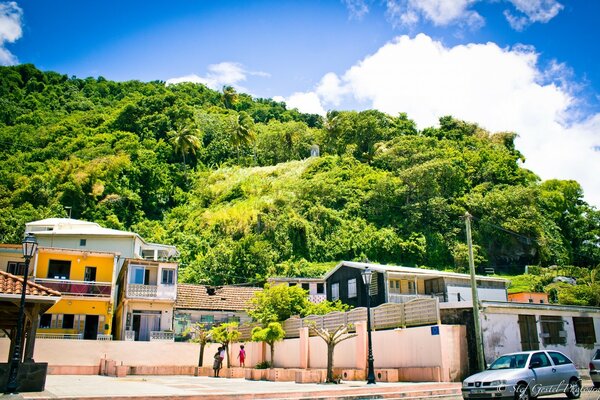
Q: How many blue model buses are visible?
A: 0